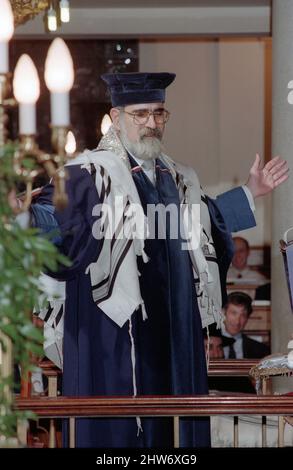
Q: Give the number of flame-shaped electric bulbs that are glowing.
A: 5